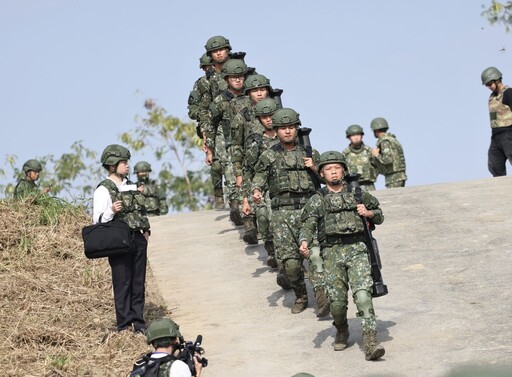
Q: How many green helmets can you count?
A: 14